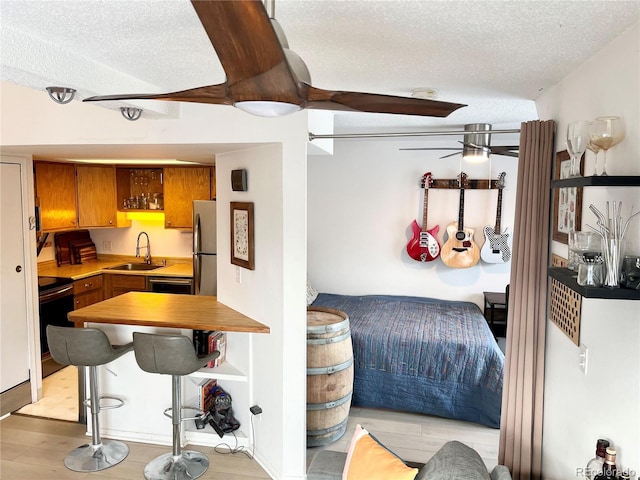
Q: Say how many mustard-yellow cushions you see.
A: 1